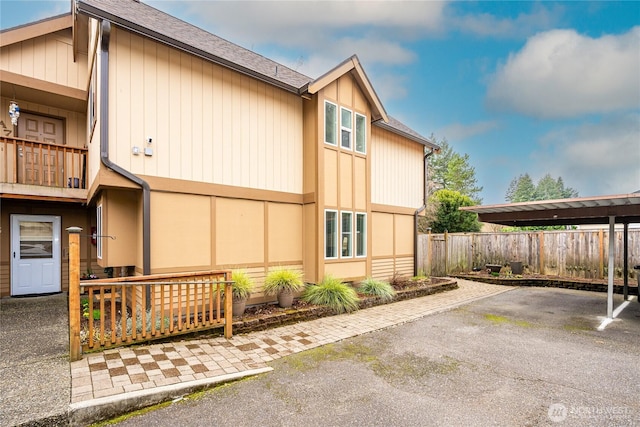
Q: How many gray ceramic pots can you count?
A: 2